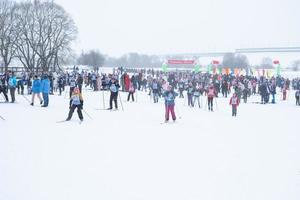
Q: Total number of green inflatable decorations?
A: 4